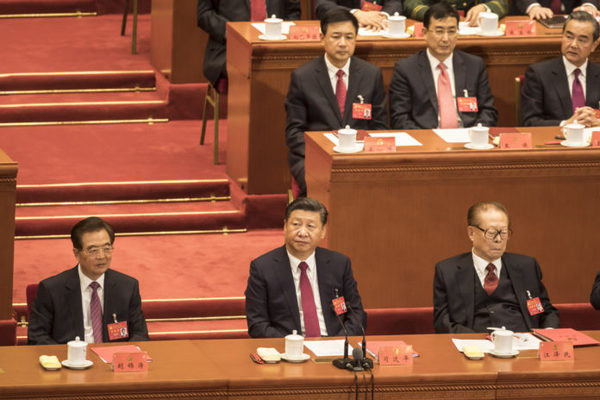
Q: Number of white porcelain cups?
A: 9